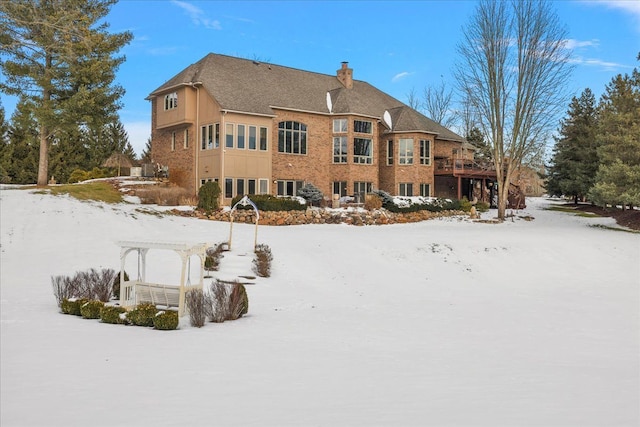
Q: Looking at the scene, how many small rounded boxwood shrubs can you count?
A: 5